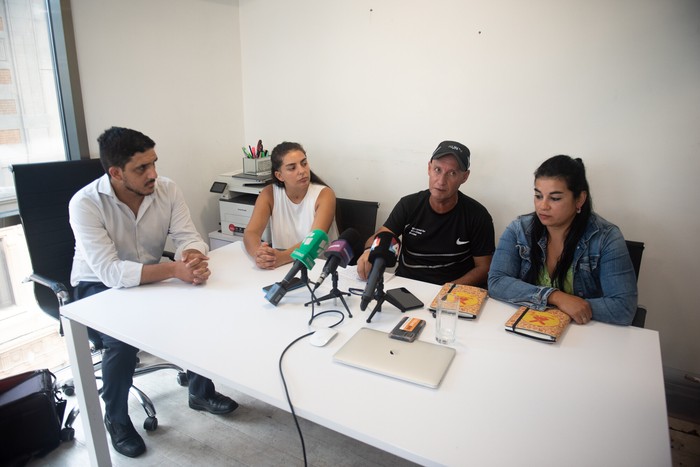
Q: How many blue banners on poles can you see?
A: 0